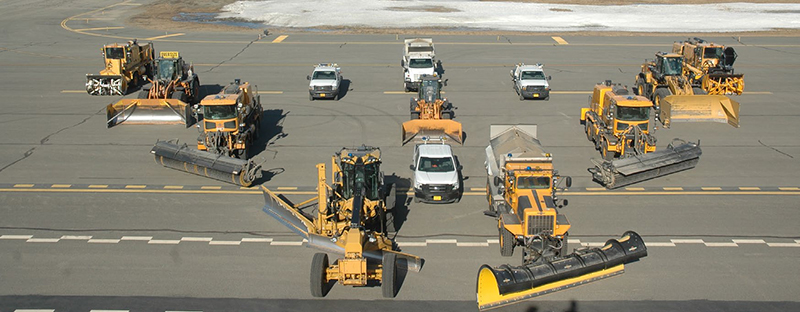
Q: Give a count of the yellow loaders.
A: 3